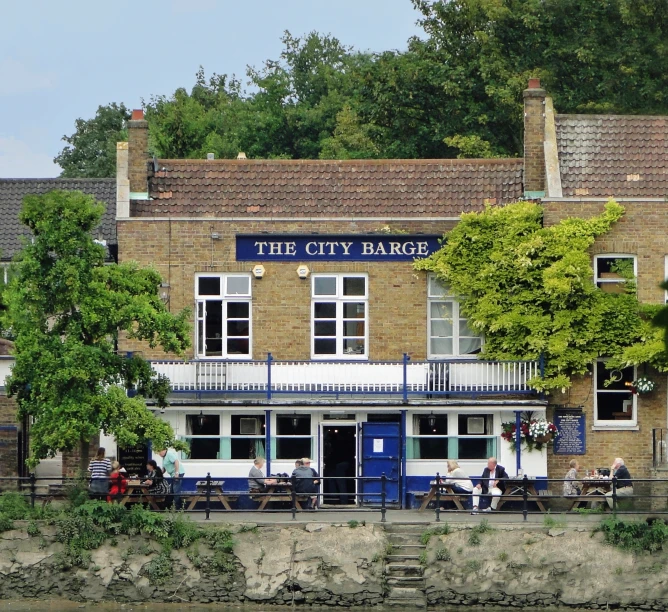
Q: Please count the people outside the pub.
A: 11